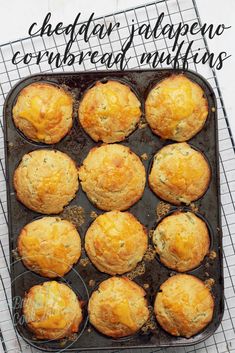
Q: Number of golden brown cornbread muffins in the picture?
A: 12